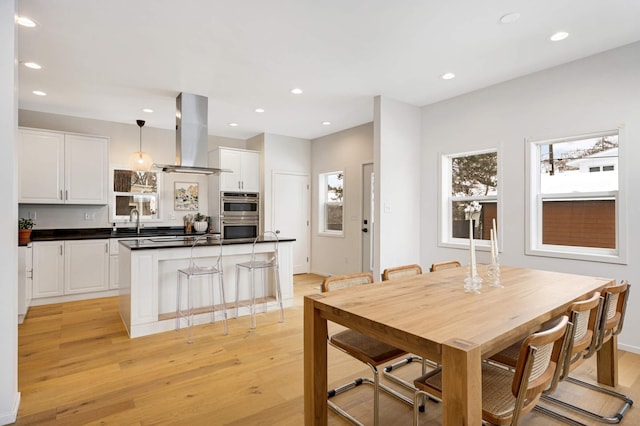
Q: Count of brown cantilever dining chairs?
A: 6